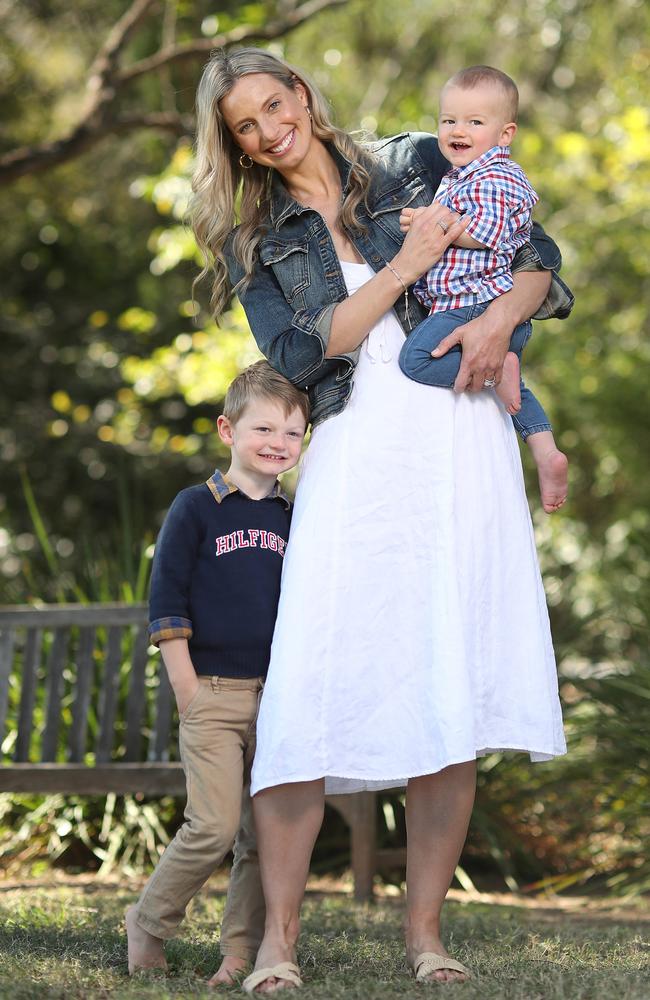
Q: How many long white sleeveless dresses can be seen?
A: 1